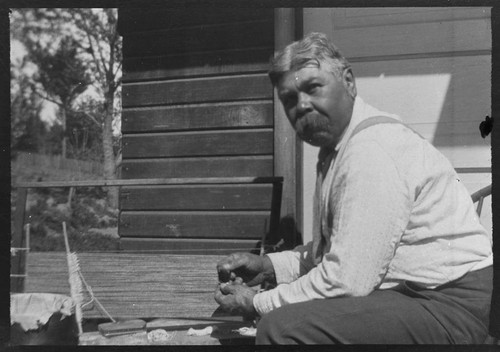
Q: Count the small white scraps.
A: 3